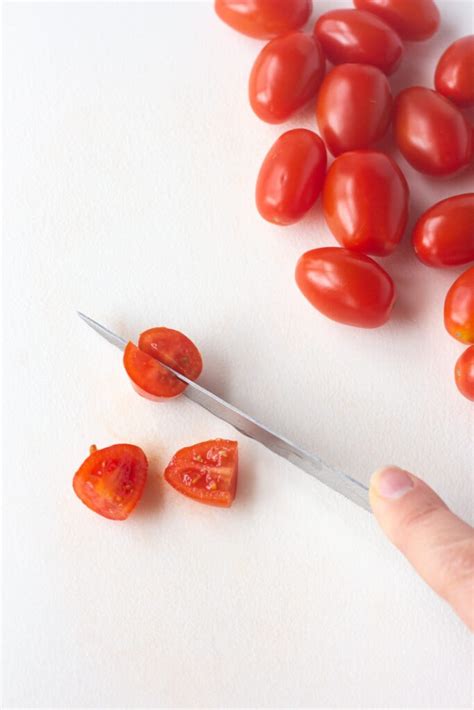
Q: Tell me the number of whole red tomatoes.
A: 13